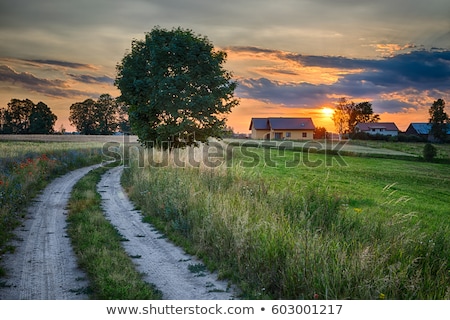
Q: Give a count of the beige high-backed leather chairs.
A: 0